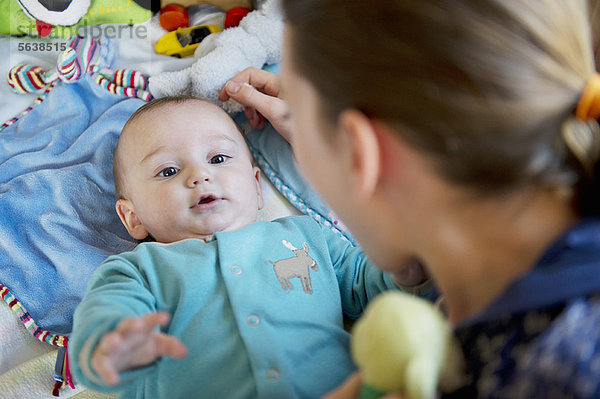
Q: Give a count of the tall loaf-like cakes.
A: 0